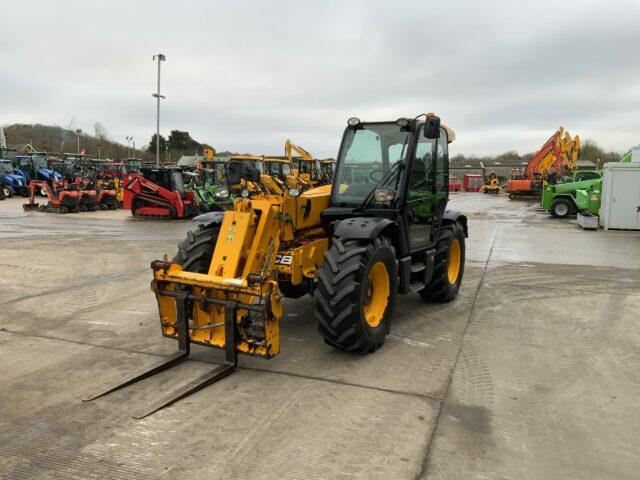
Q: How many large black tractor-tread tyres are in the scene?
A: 3